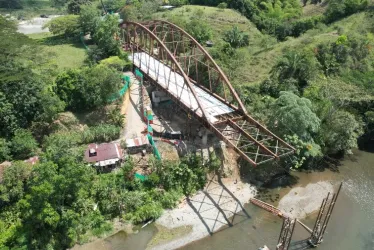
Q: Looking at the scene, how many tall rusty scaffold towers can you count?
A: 2